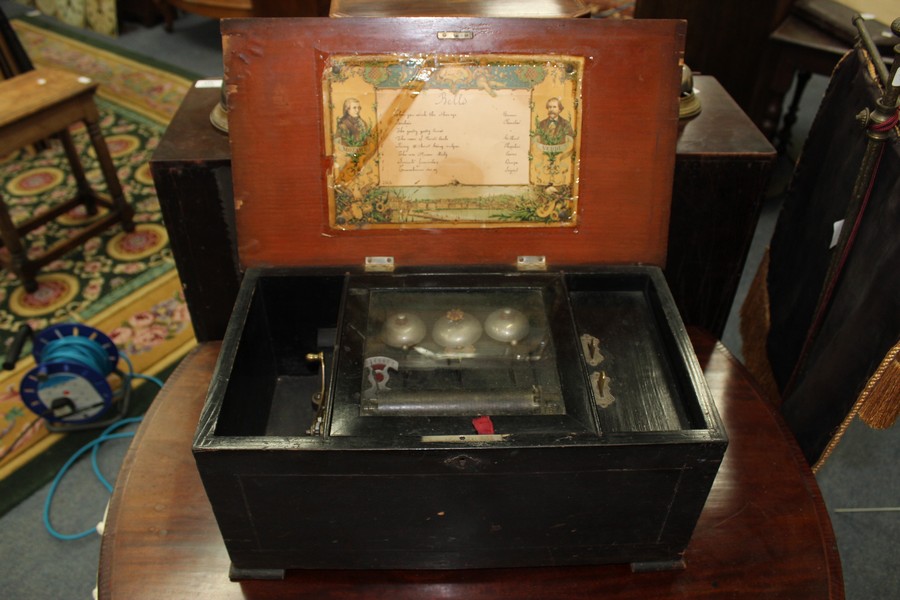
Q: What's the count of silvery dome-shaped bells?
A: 3